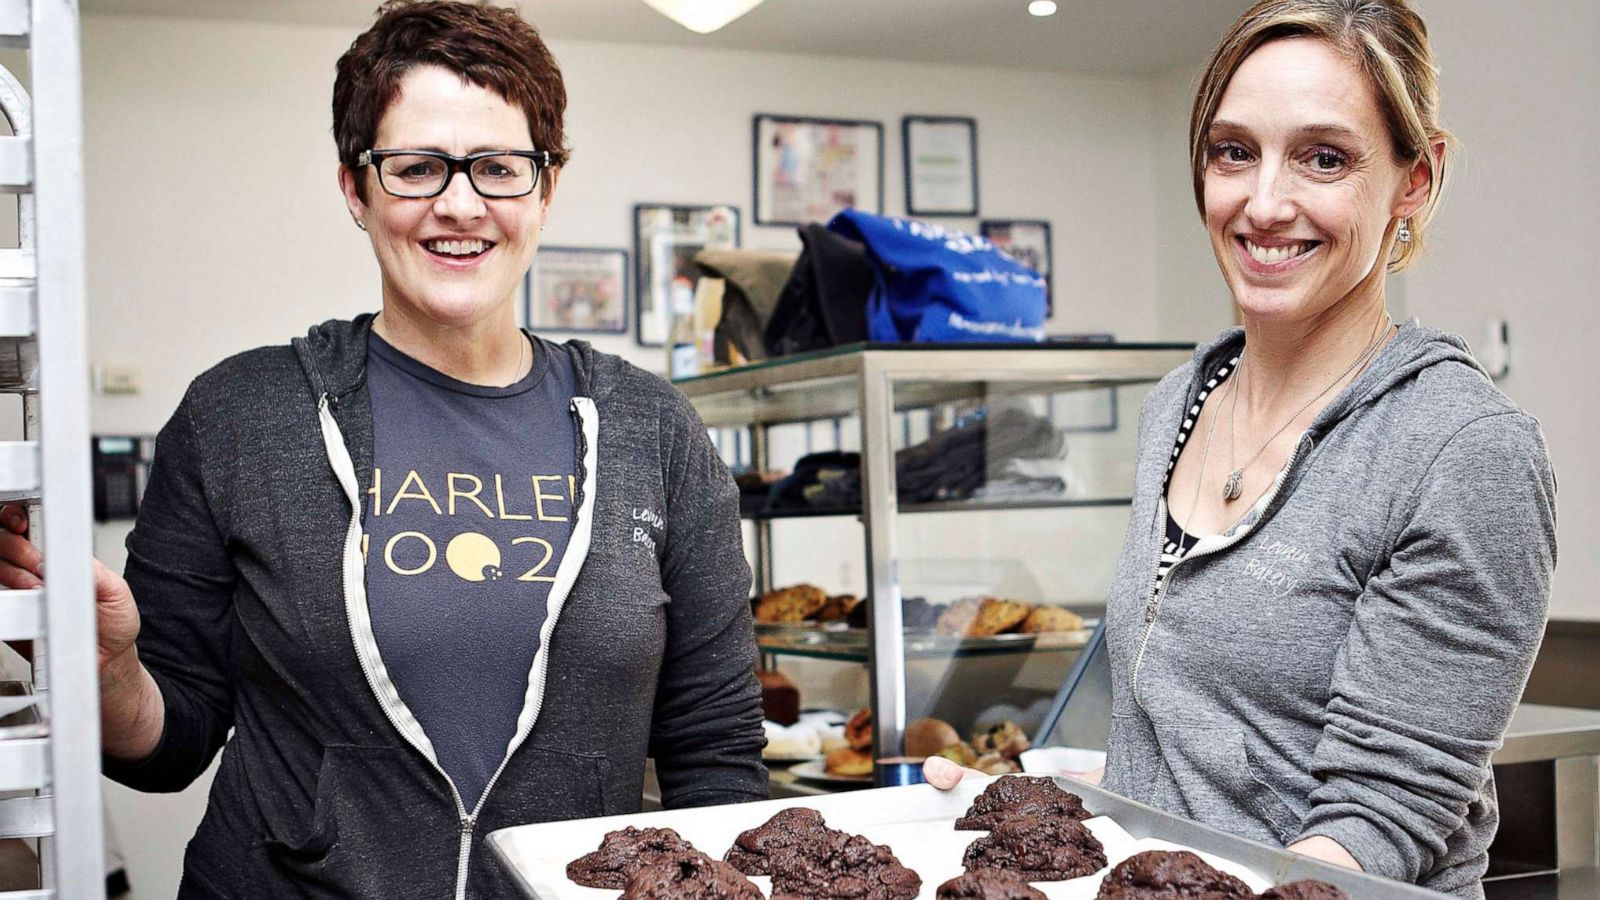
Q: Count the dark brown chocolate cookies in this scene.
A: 9